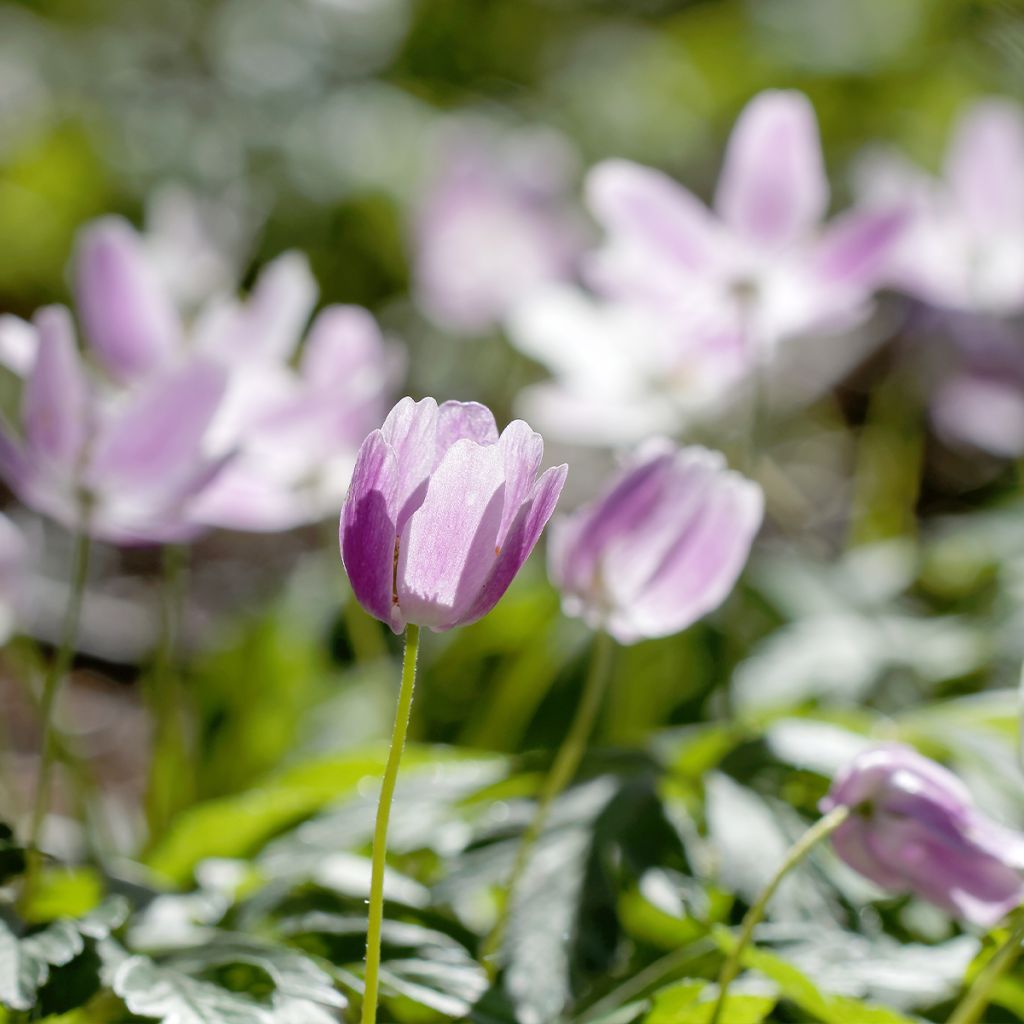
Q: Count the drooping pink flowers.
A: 1